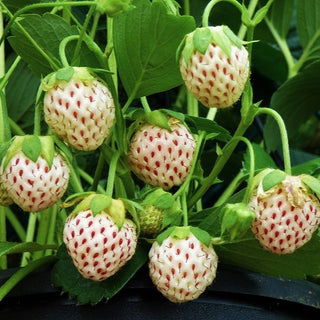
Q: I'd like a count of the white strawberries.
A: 7